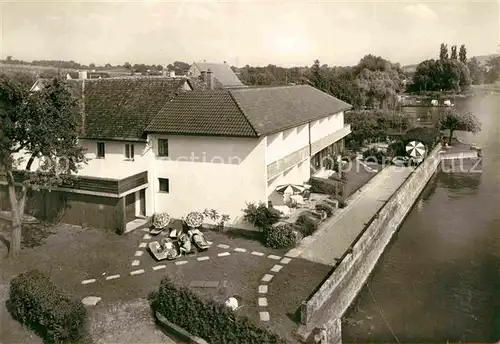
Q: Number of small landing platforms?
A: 1